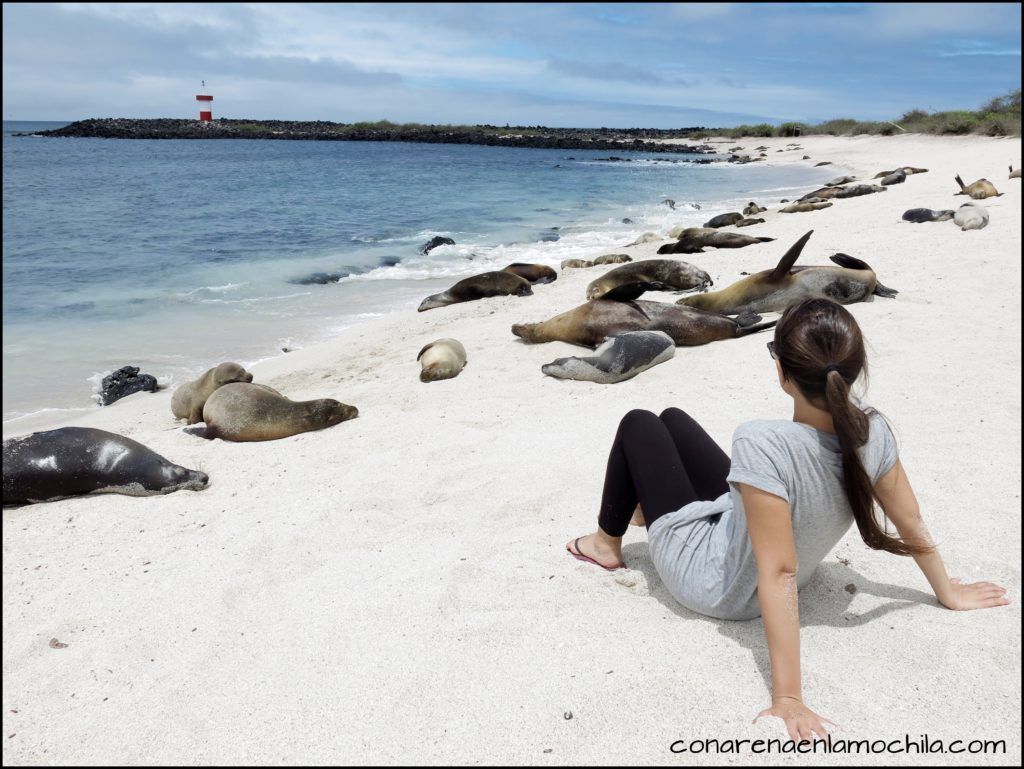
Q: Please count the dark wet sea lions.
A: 1